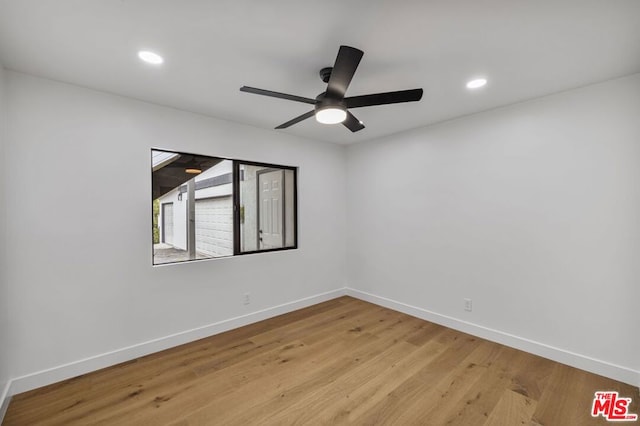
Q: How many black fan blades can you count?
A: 5